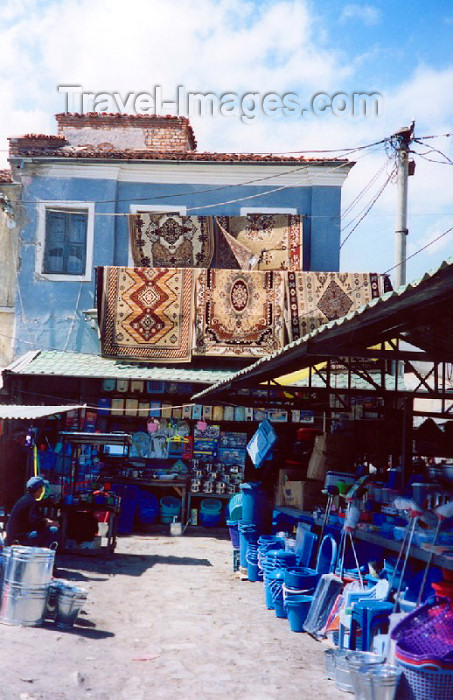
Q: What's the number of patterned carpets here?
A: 5